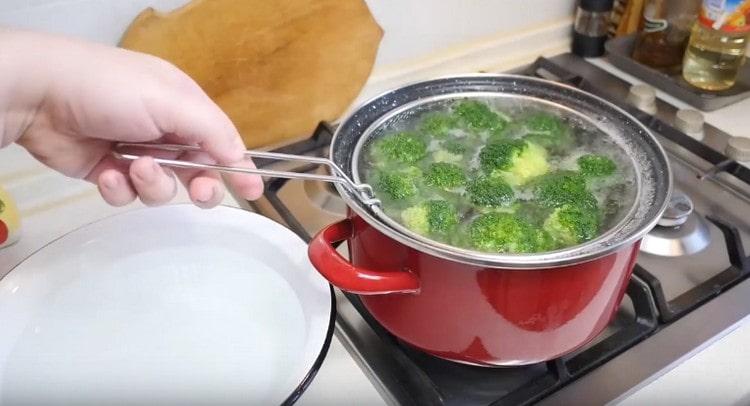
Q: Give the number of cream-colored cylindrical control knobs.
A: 3